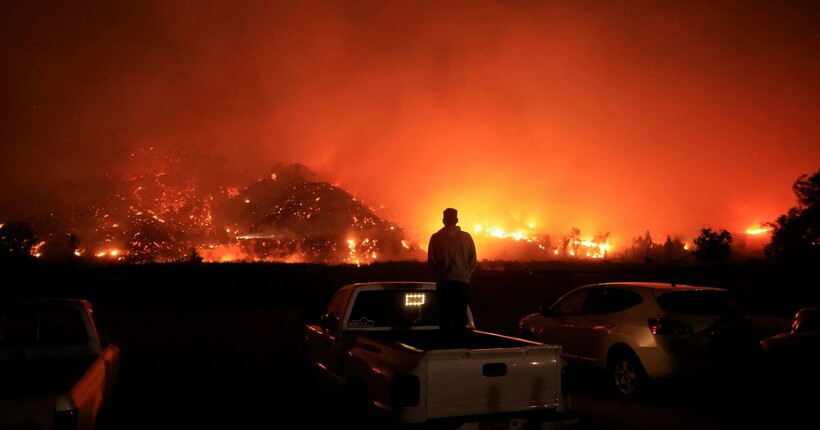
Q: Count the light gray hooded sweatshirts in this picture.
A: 1